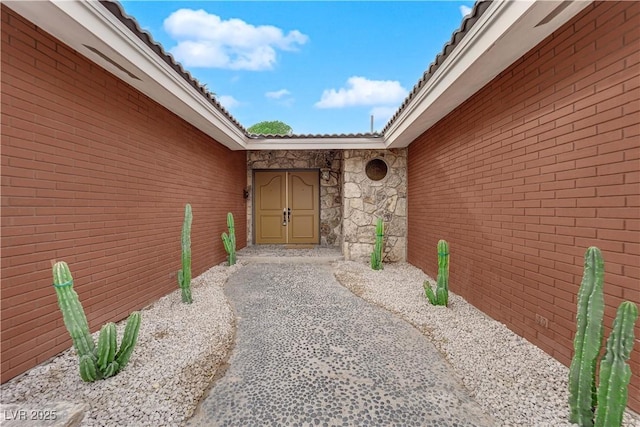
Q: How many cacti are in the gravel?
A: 6